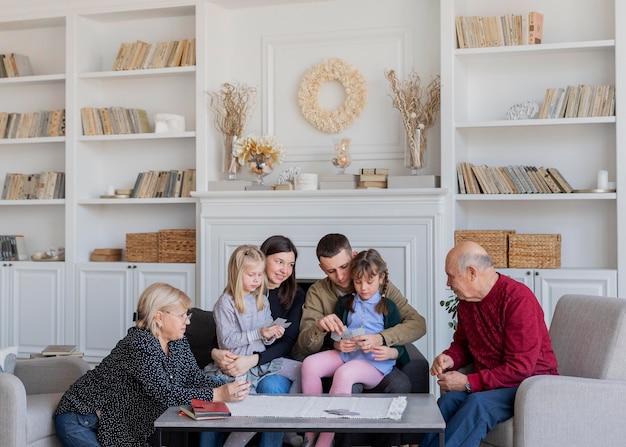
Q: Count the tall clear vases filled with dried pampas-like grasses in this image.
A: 2